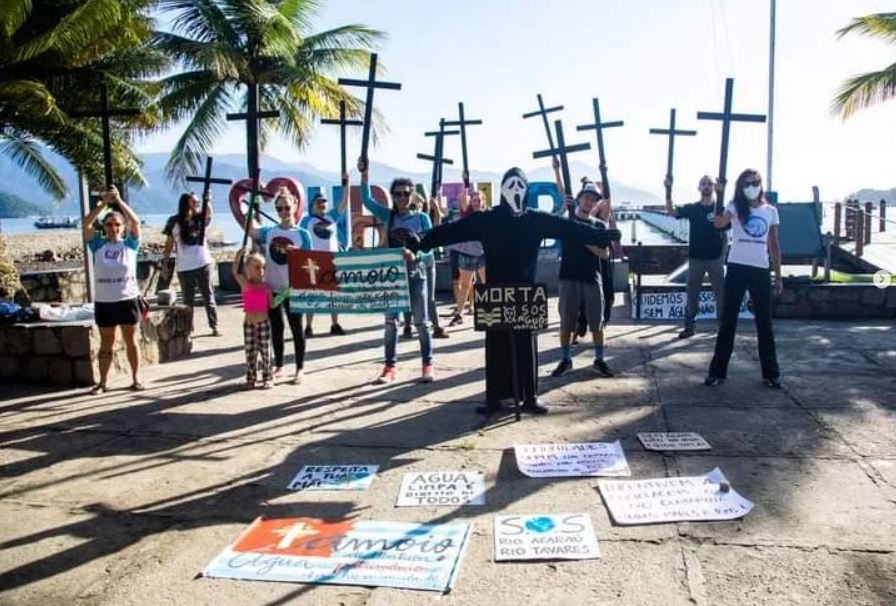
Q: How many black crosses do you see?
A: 14